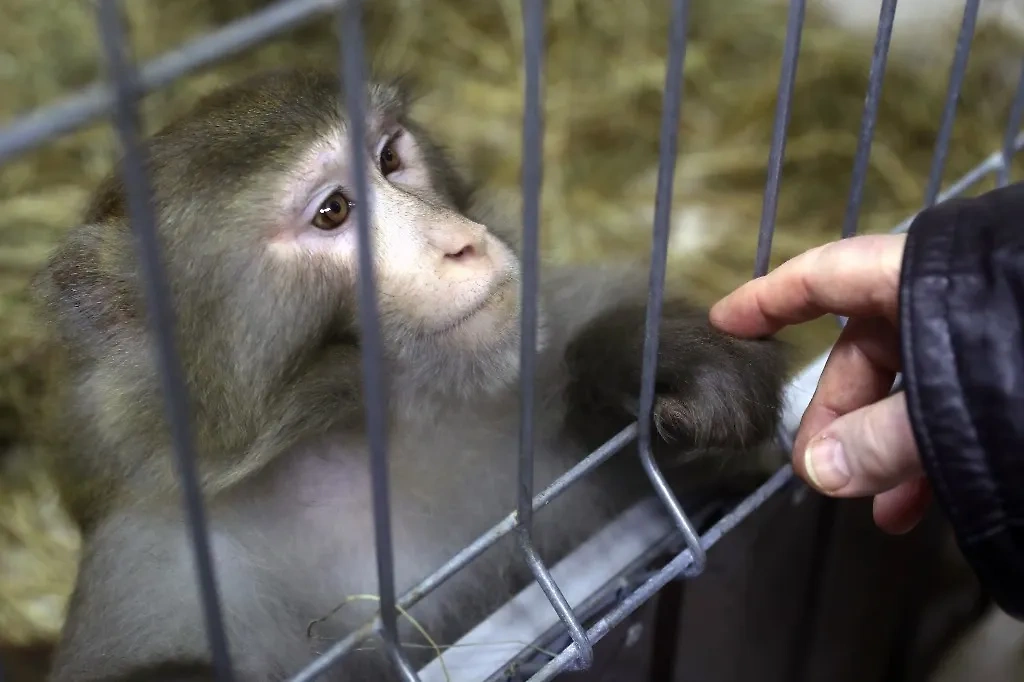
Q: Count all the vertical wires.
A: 8